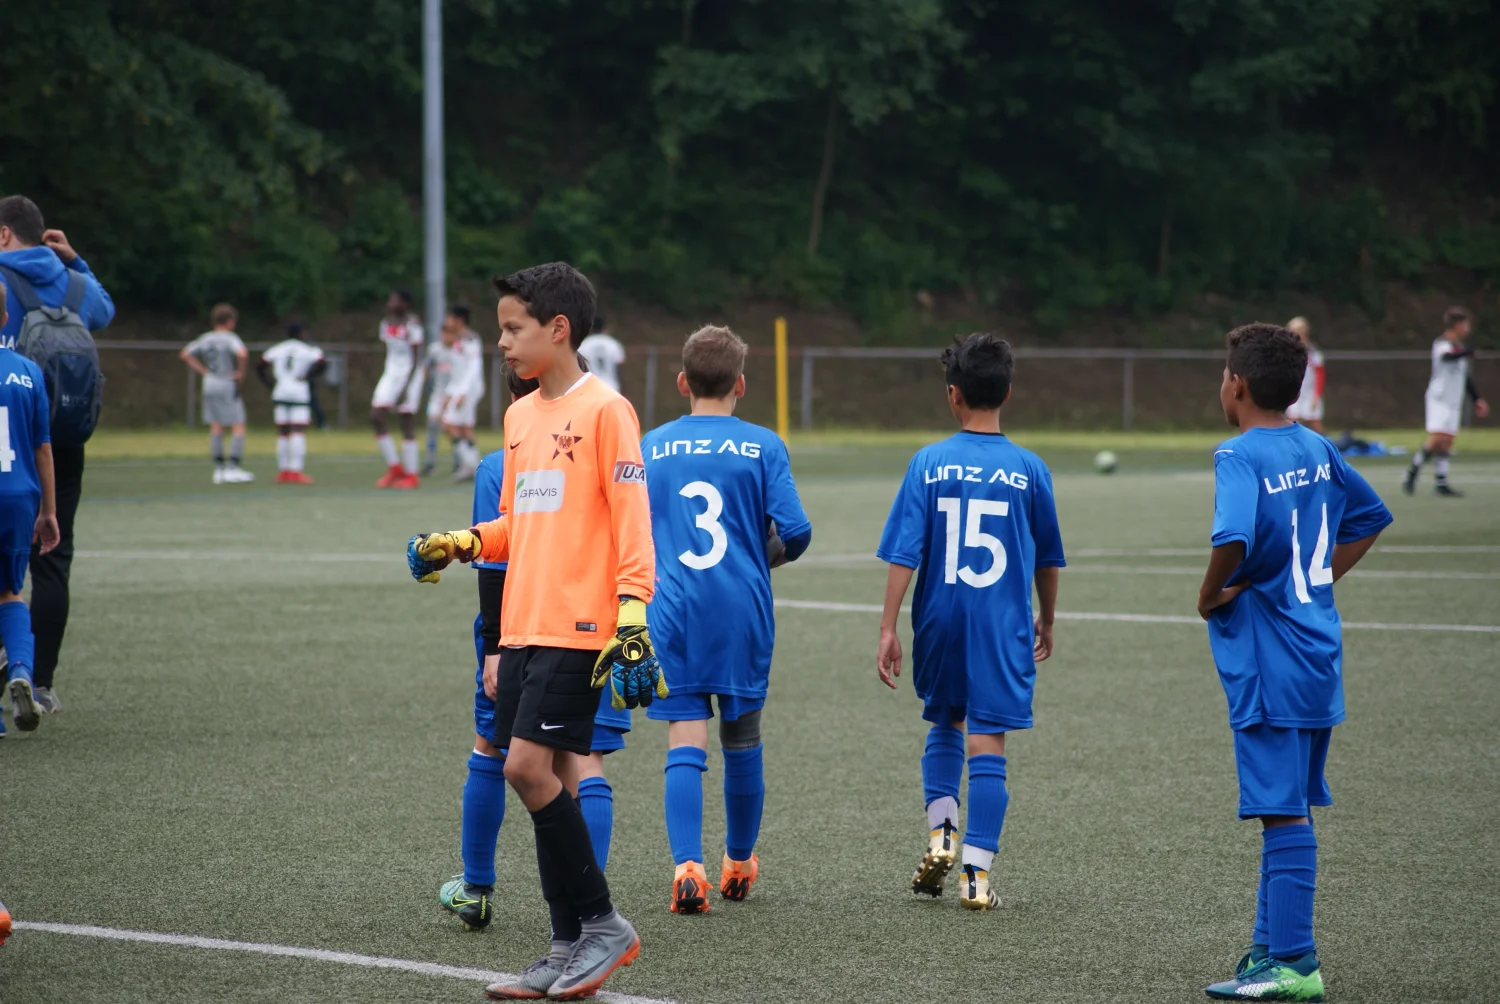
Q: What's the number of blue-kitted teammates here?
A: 5